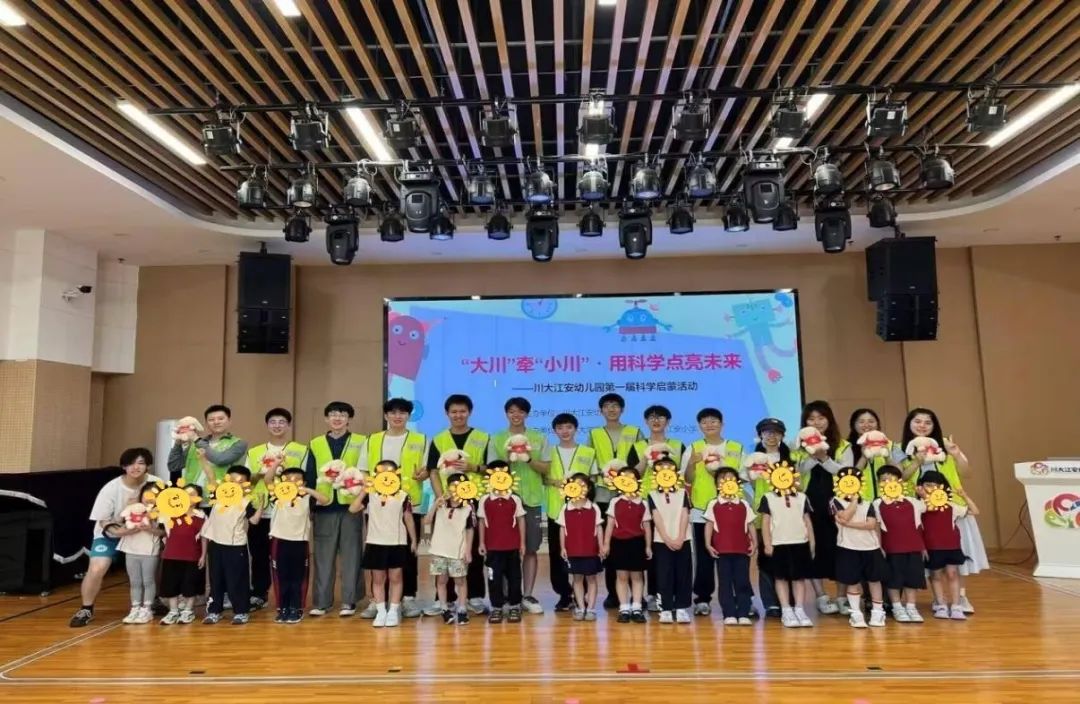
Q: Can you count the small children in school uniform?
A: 15